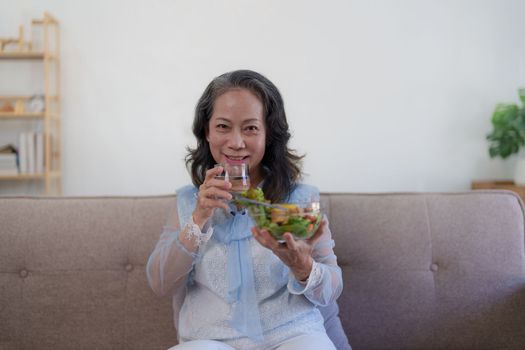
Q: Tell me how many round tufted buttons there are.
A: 3